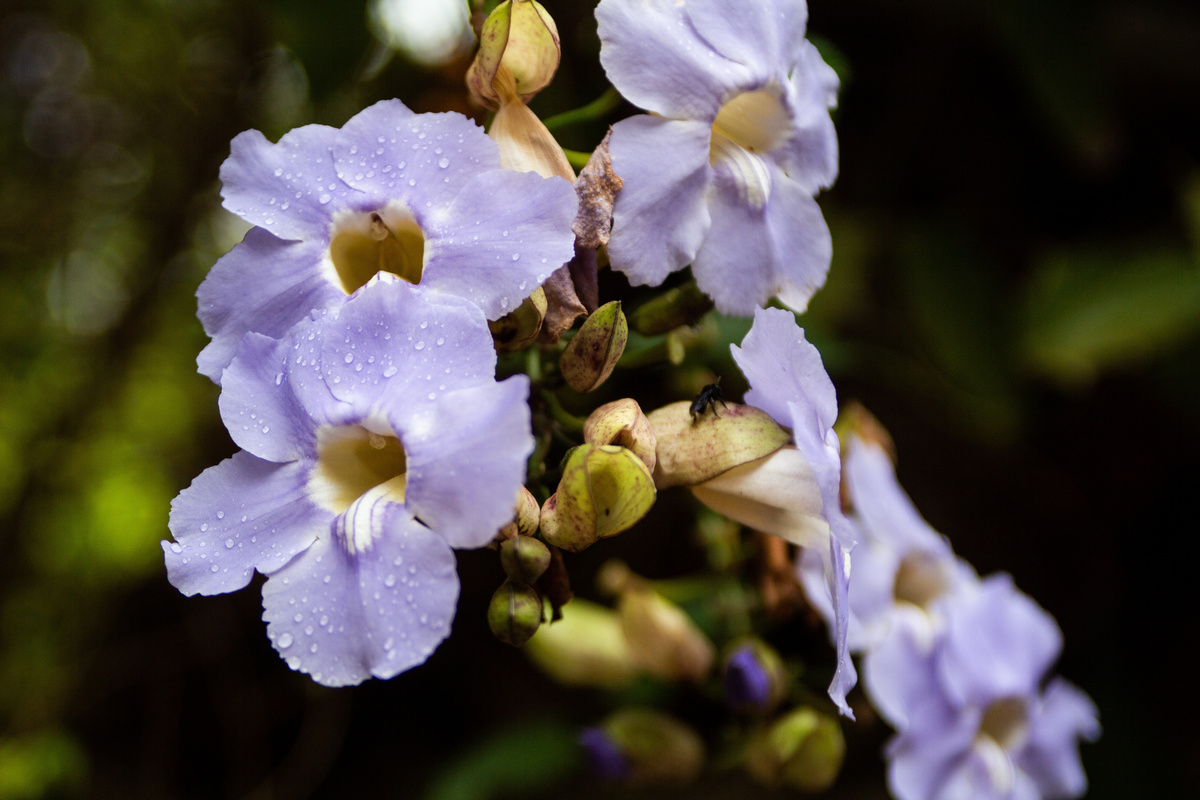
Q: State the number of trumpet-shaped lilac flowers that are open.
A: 6